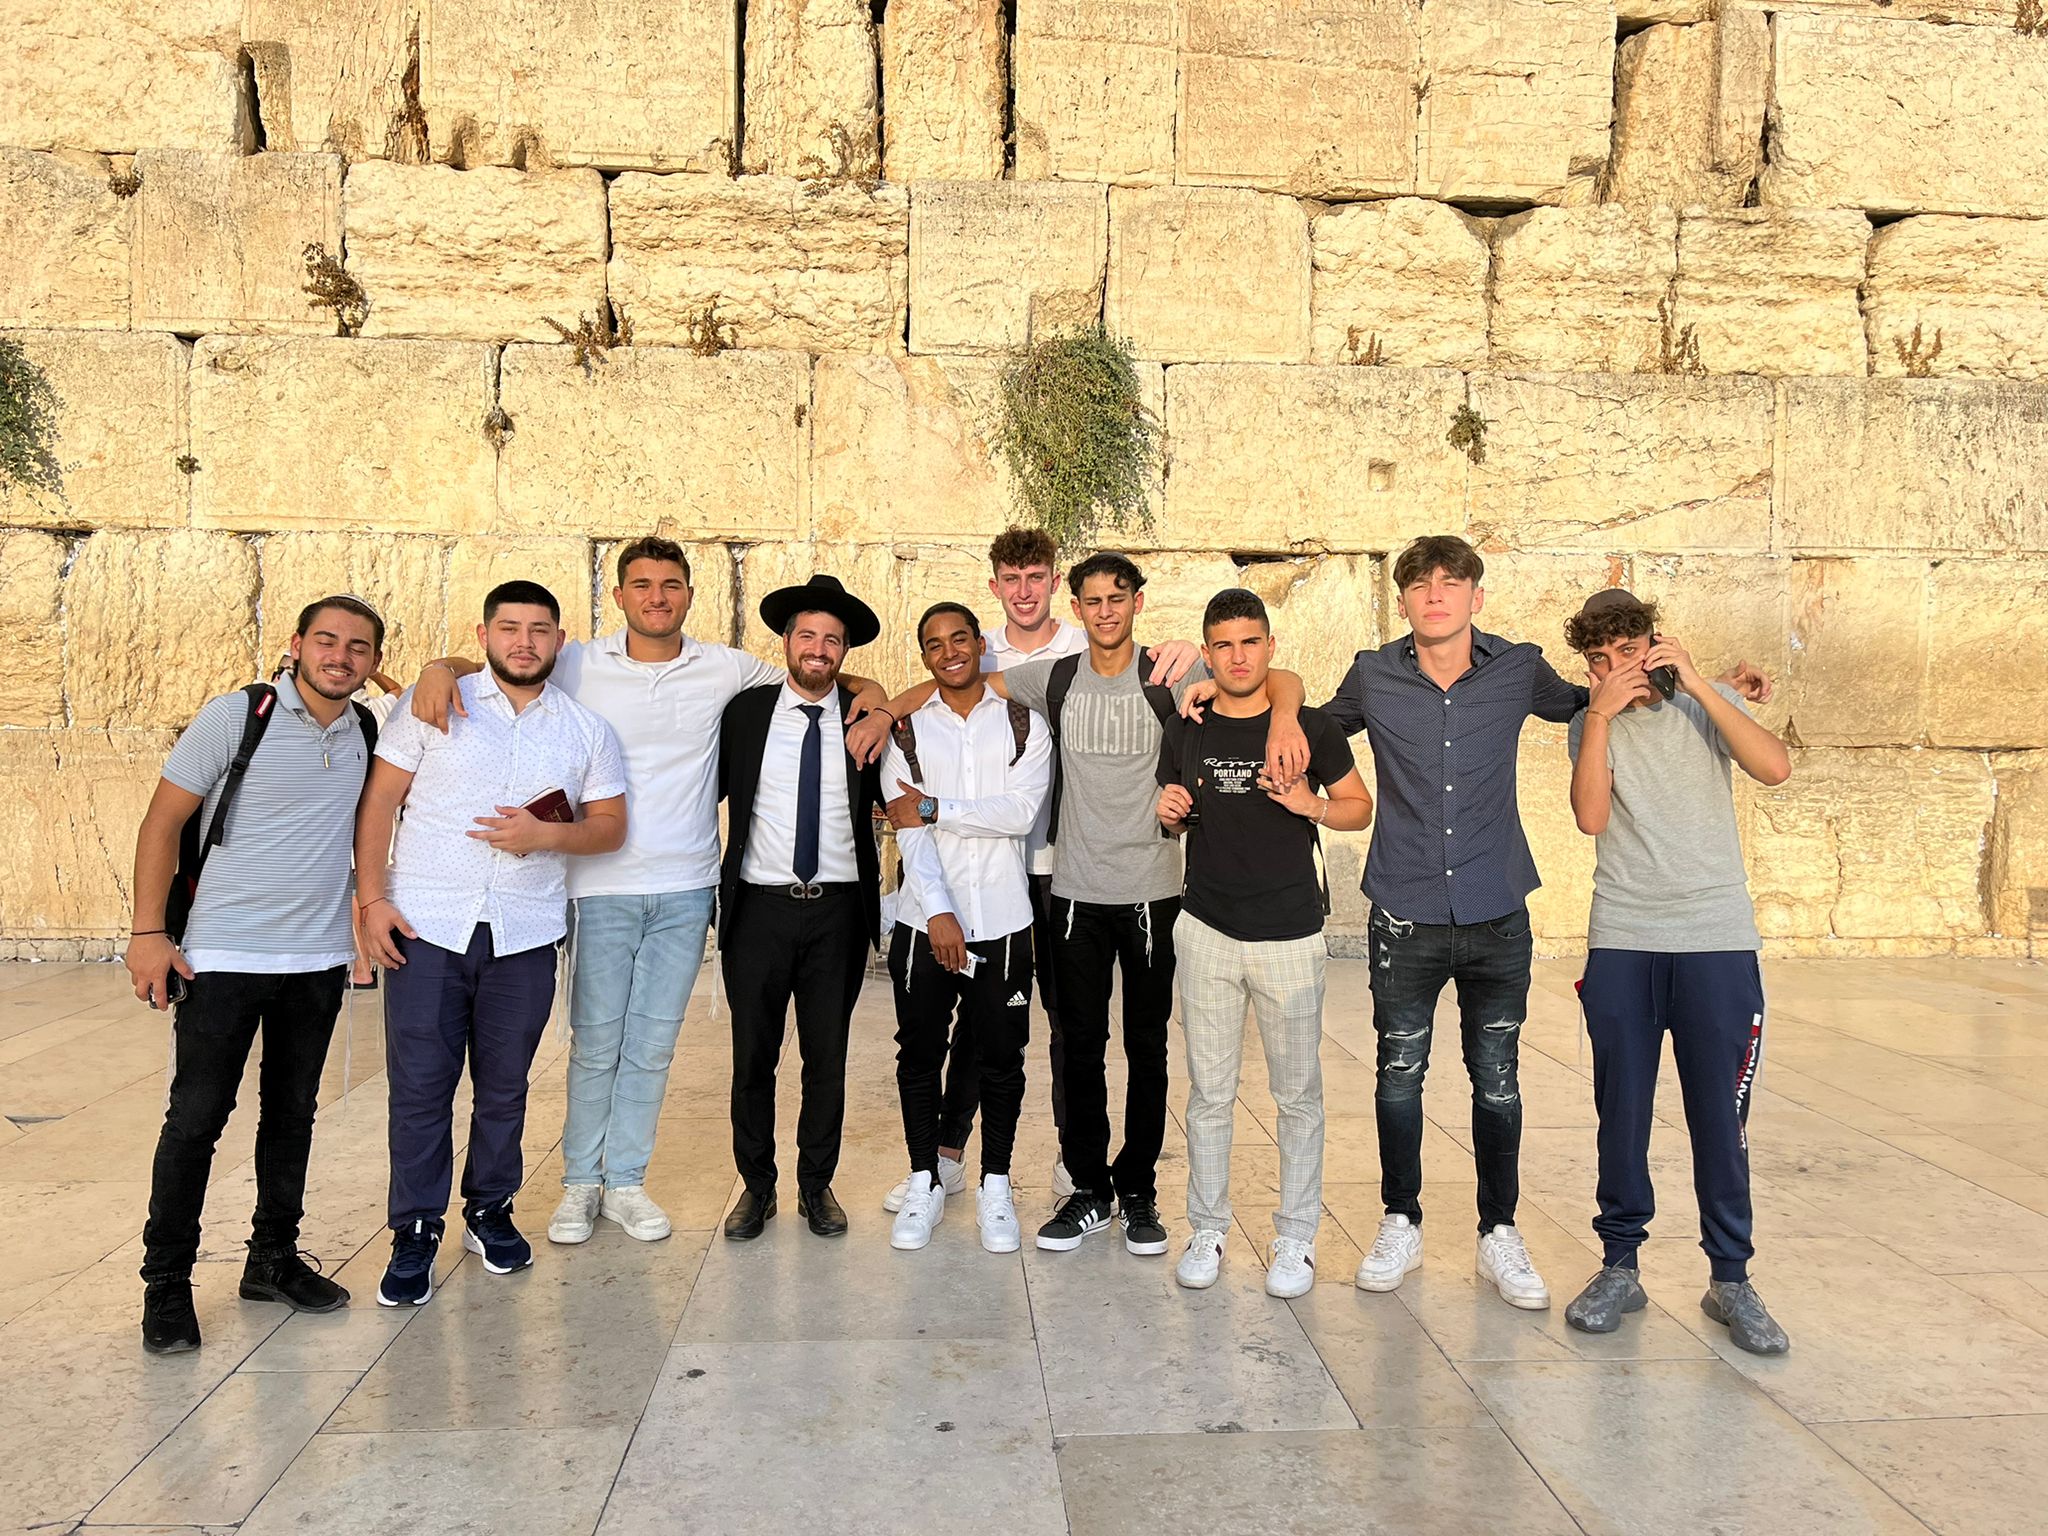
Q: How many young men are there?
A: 10